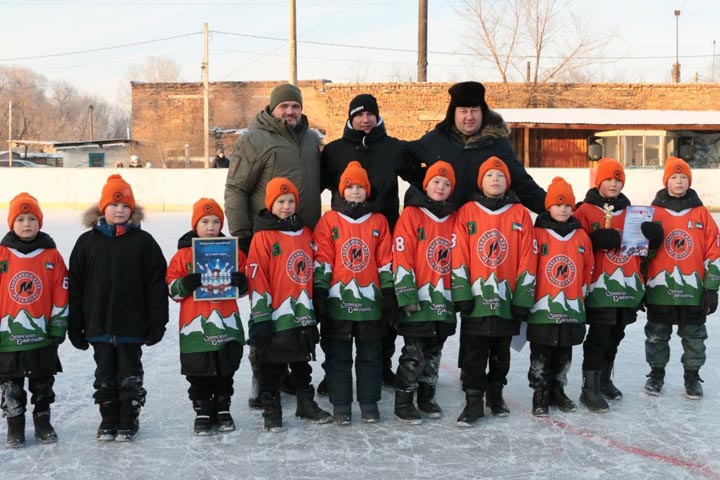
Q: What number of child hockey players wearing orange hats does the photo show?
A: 10